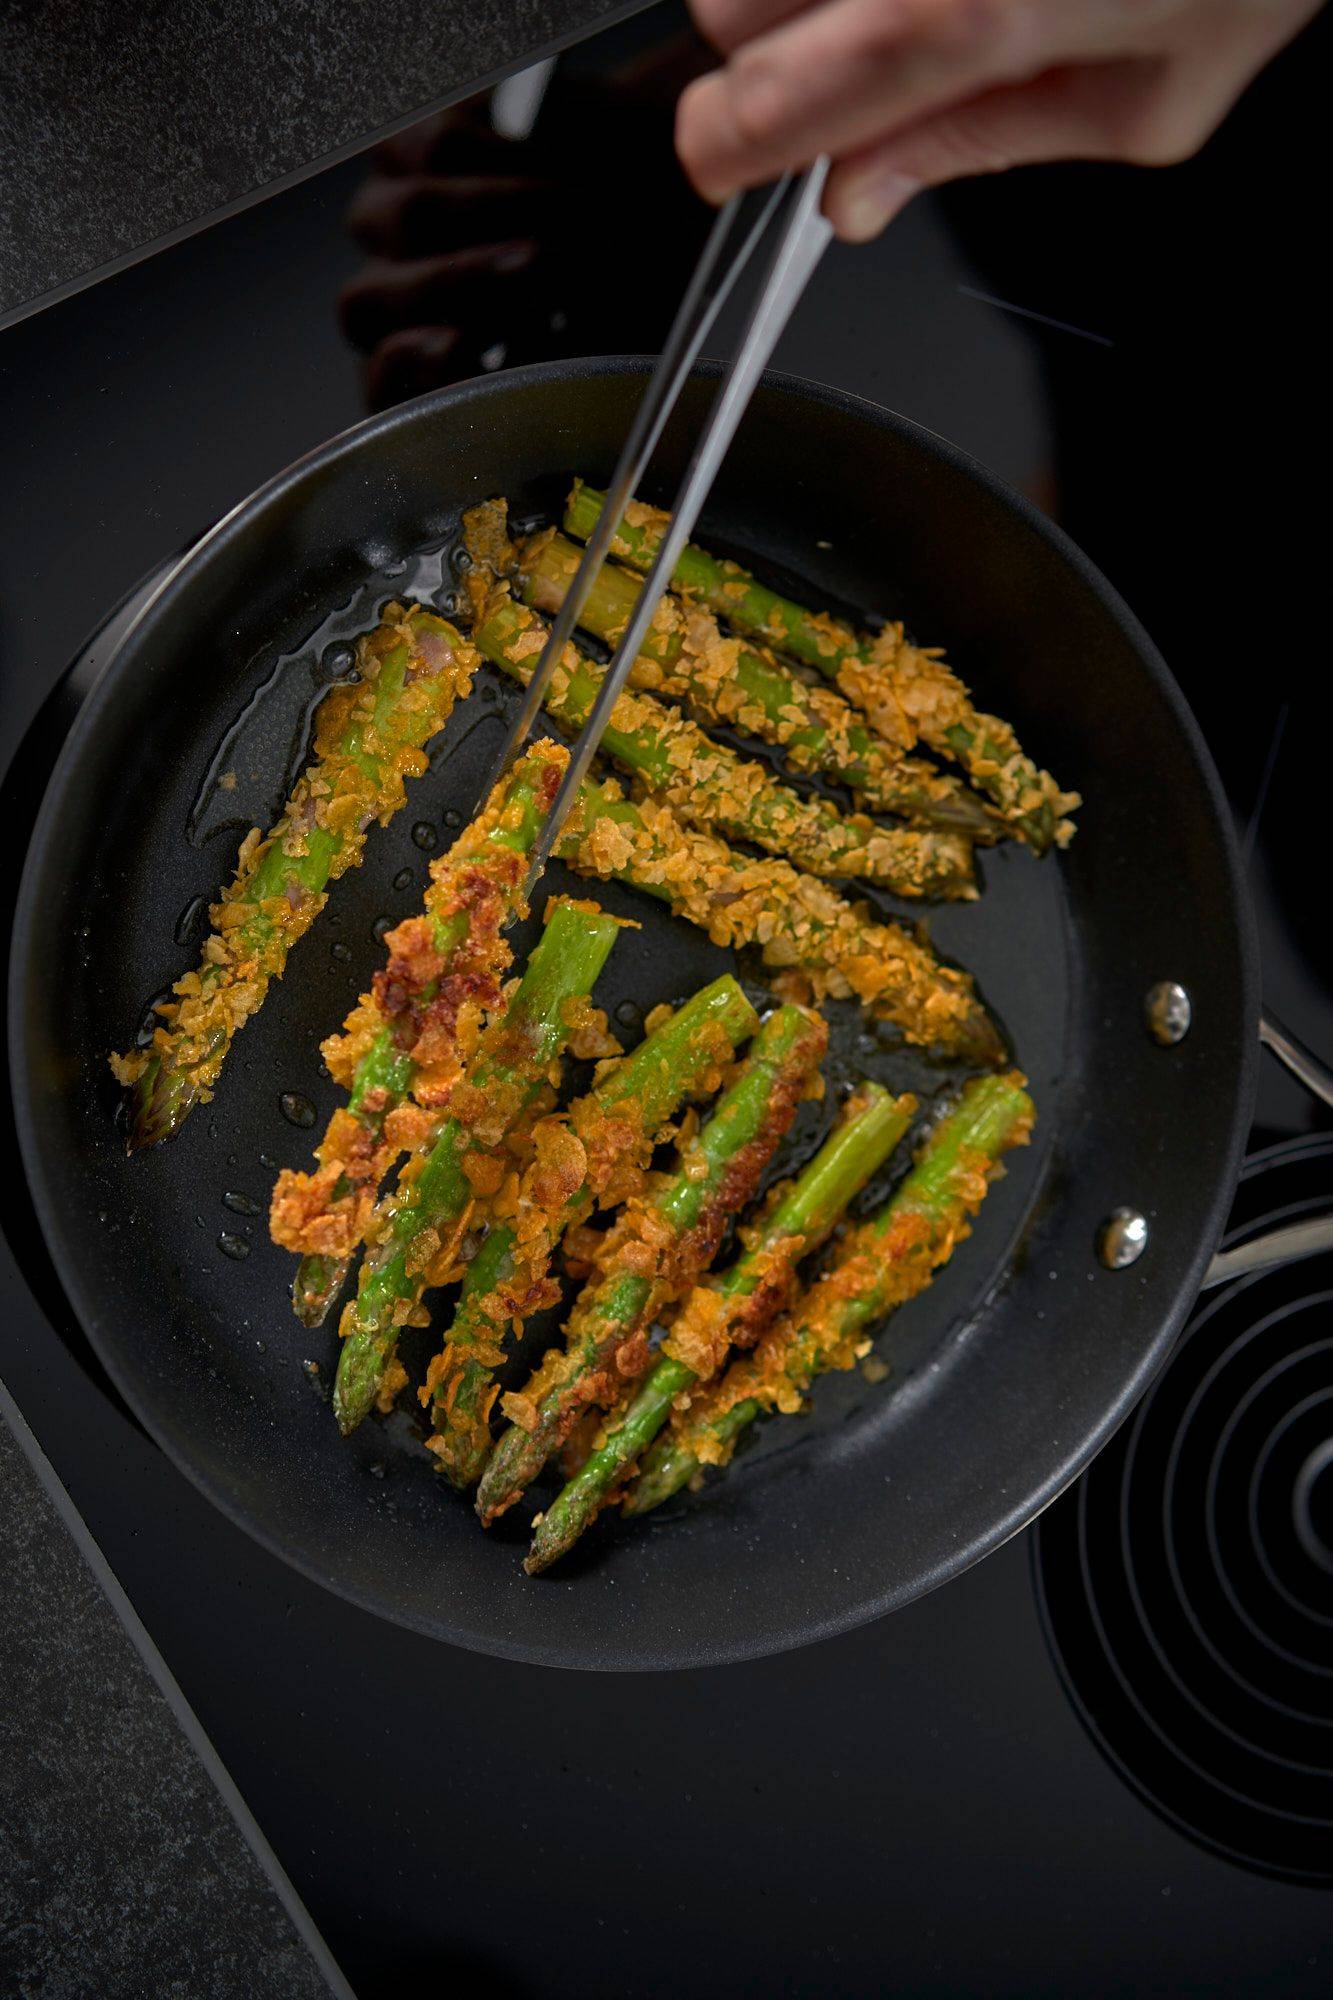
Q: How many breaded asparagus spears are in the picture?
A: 11